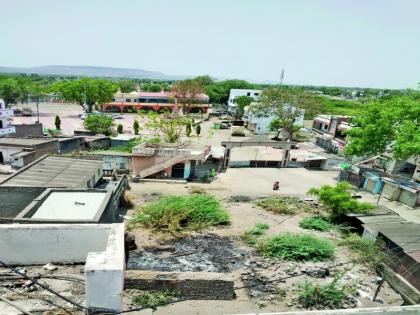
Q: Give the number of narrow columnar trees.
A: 5